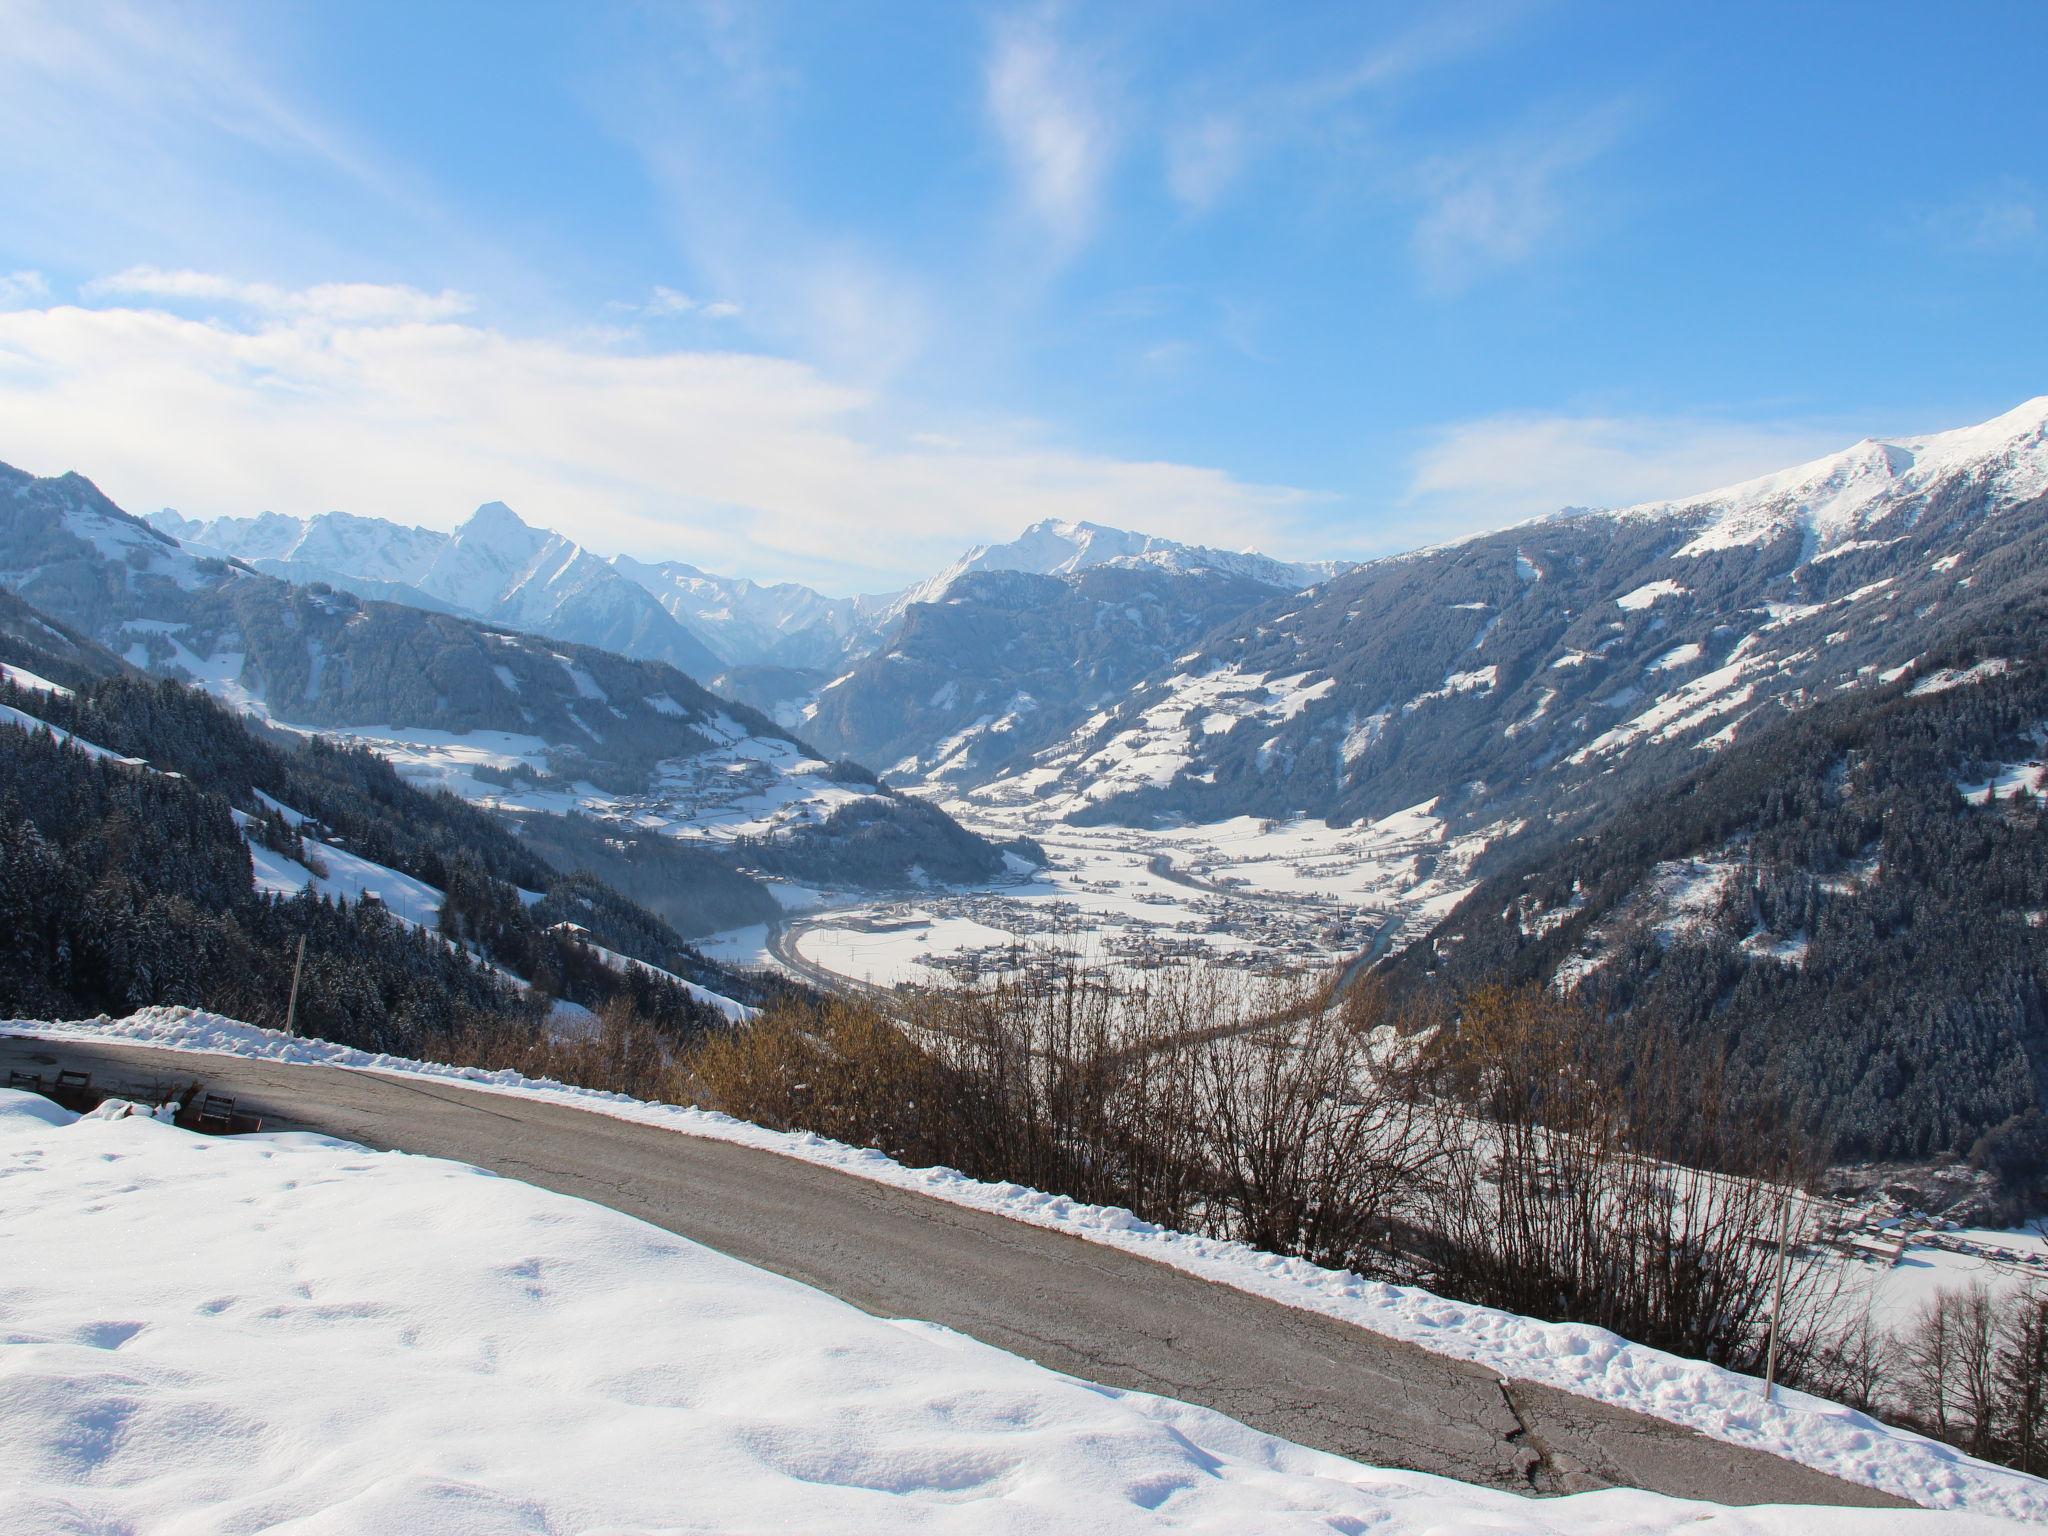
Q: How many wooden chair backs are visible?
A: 3